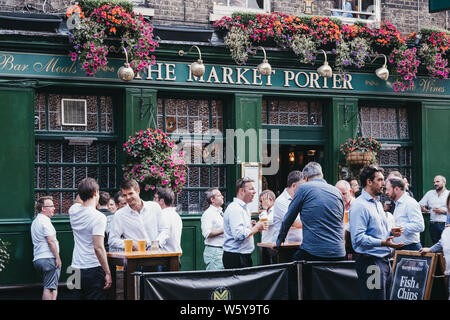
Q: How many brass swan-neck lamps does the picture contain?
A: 5